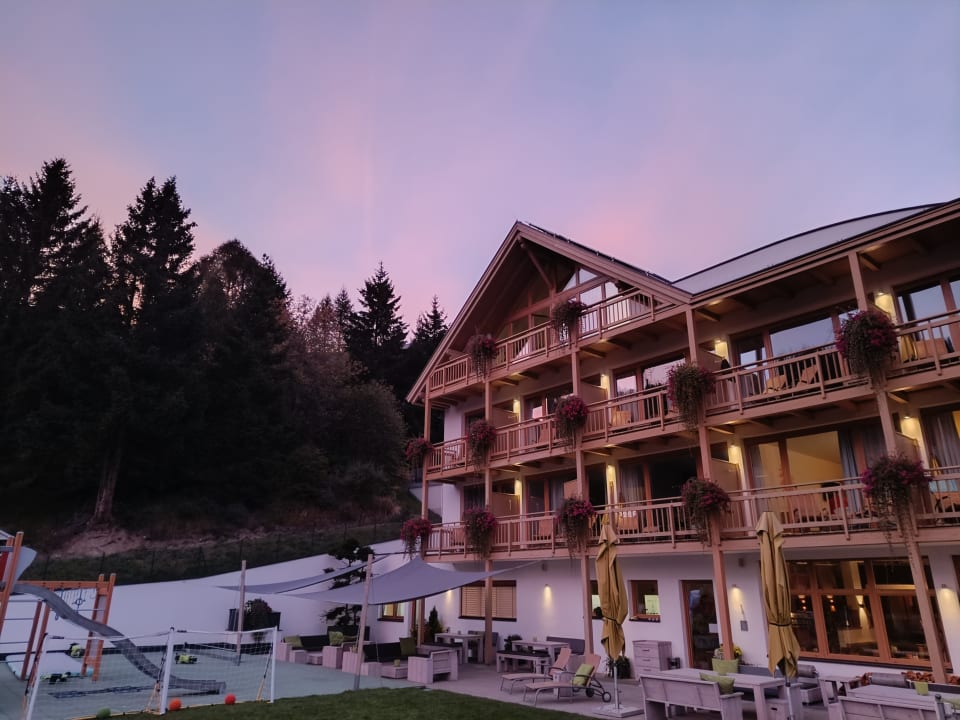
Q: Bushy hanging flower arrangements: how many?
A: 12